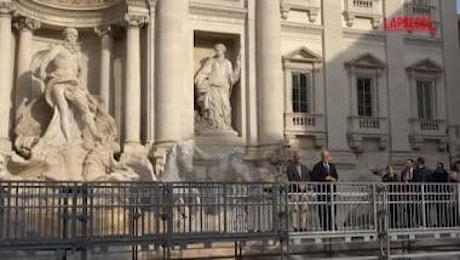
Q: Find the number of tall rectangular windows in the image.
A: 3